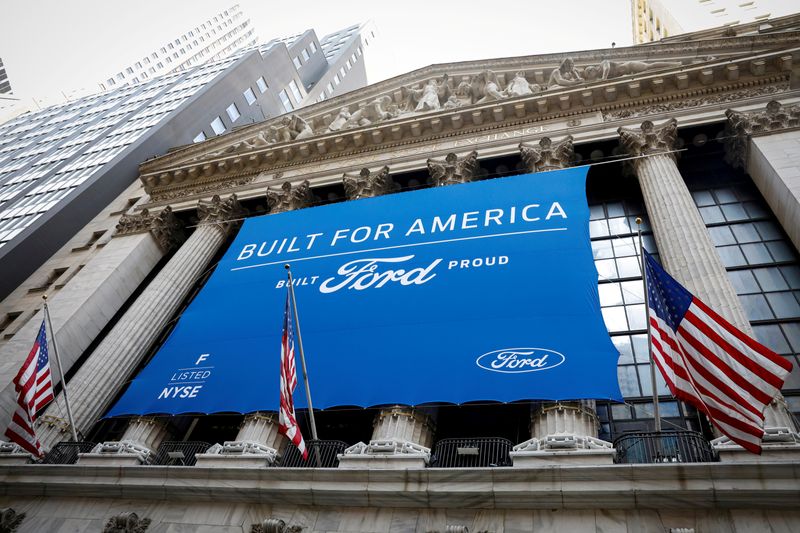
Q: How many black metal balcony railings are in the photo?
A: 5